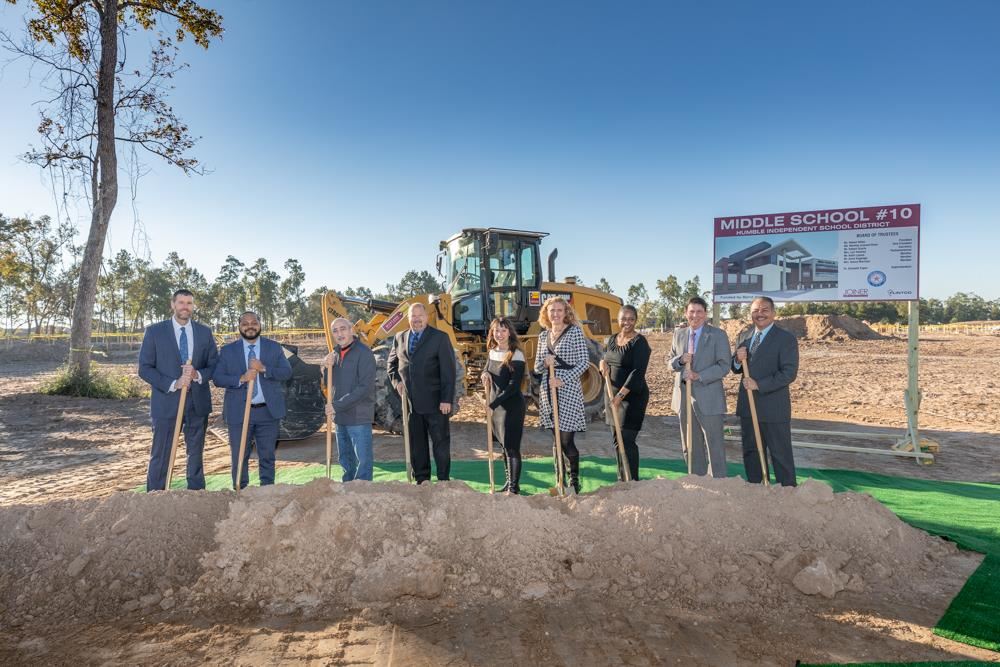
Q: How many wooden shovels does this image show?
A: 9